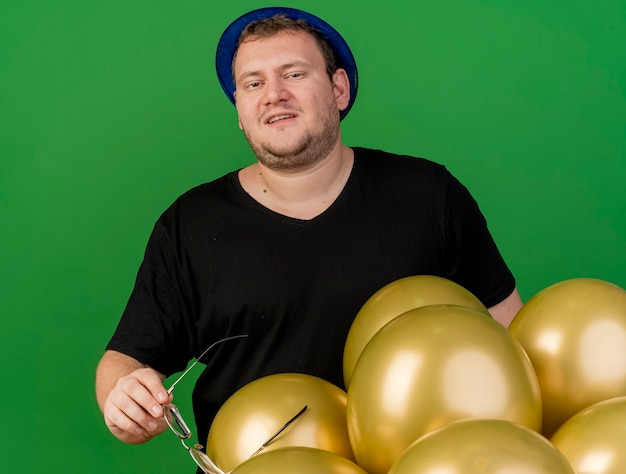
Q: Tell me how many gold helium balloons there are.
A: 7